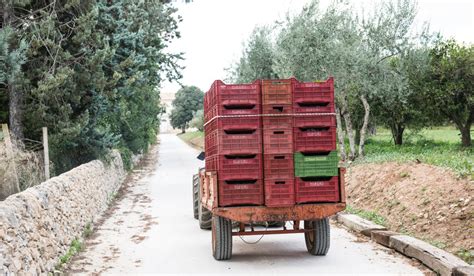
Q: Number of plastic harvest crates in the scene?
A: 15